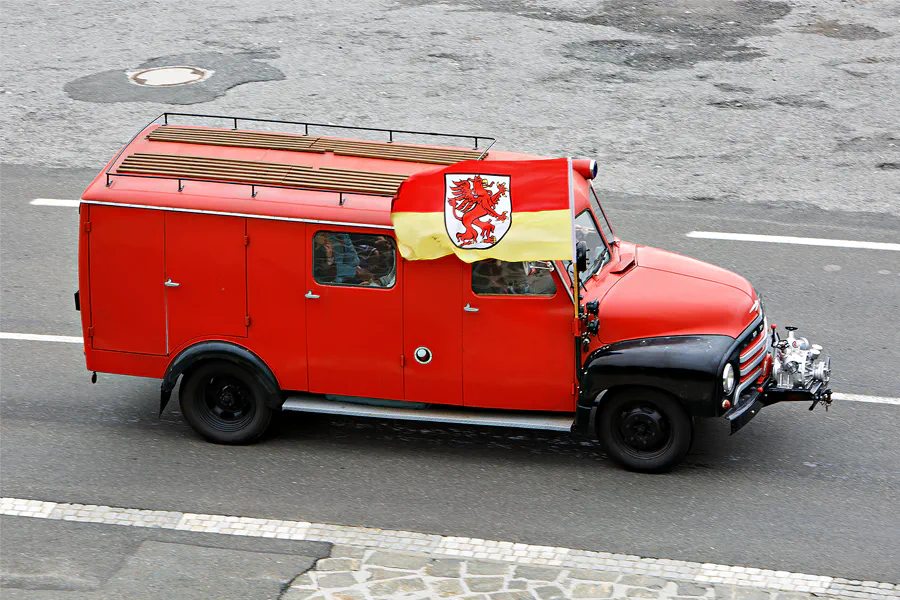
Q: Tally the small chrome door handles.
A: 3